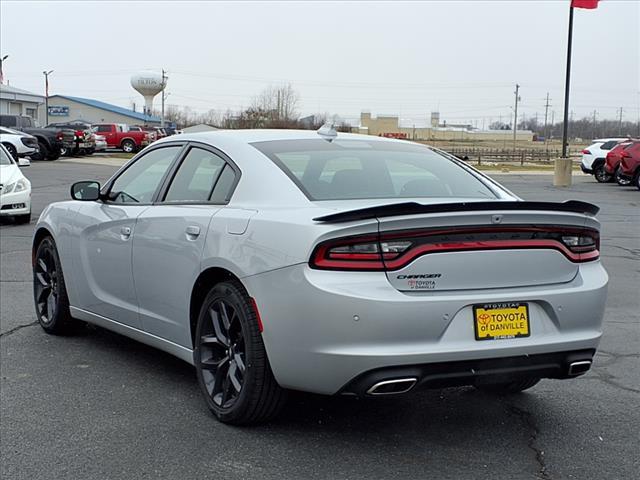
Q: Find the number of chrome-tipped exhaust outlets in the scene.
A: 2